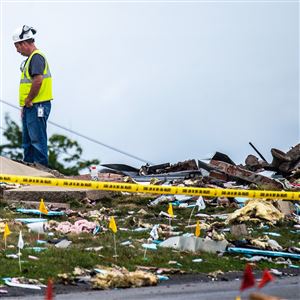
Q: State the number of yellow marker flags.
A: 5